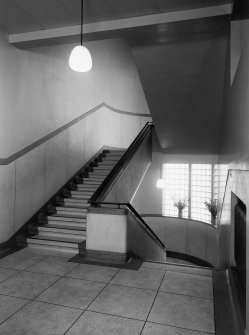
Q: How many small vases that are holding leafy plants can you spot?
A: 2